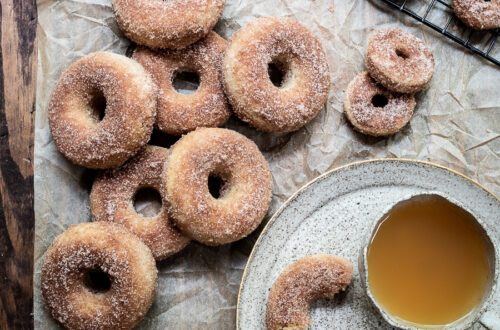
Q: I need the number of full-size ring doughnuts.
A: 7